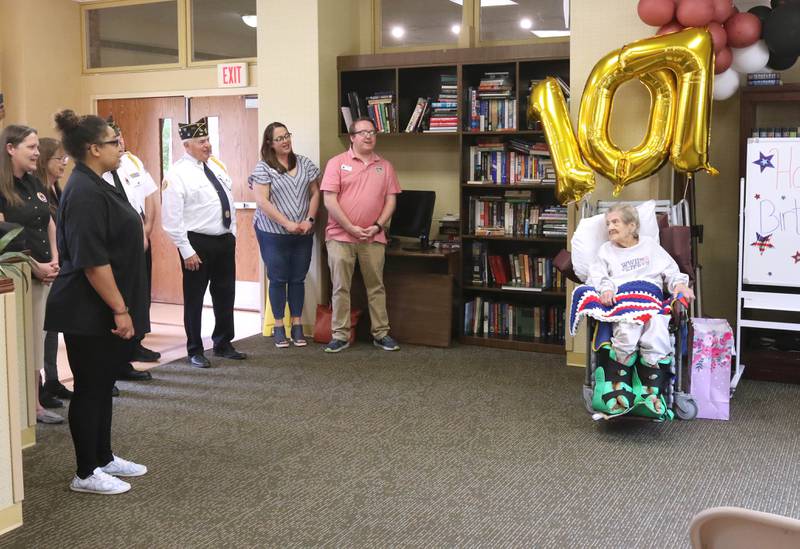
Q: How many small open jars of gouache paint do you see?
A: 0